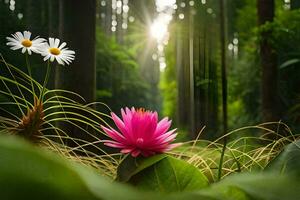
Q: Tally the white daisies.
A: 2